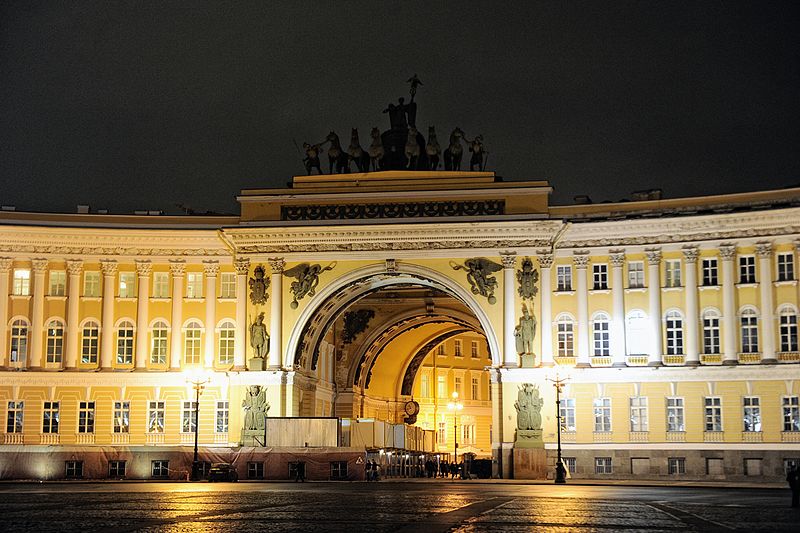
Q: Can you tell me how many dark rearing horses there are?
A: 6